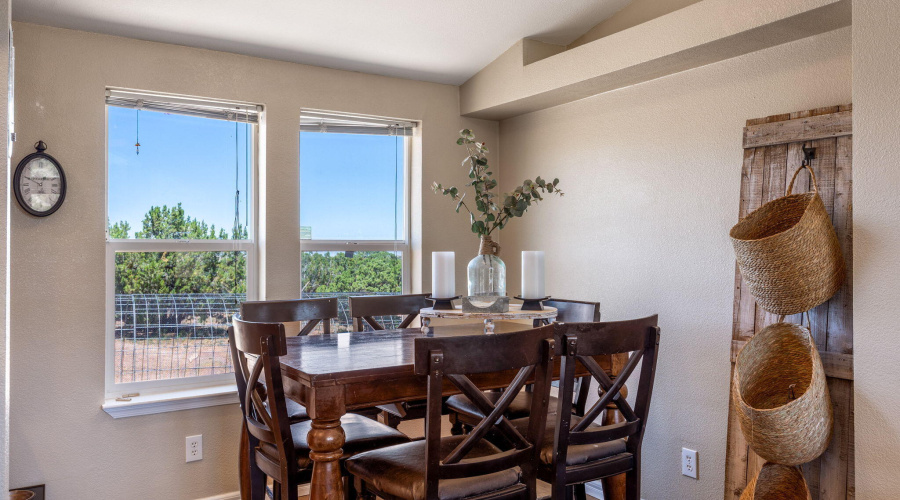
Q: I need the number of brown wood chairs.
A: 6